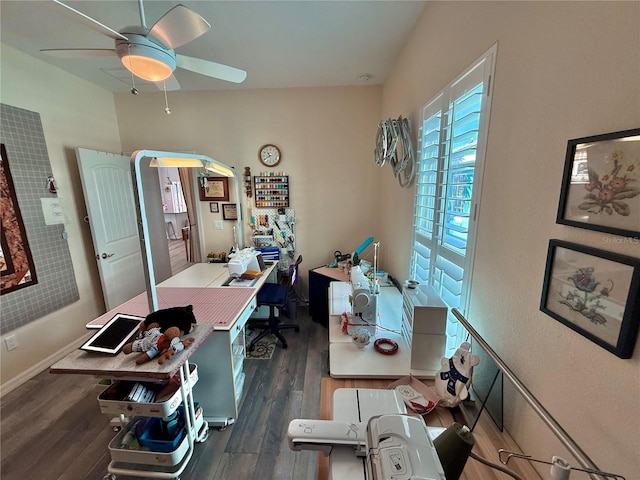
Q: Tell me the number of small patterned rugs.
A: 1